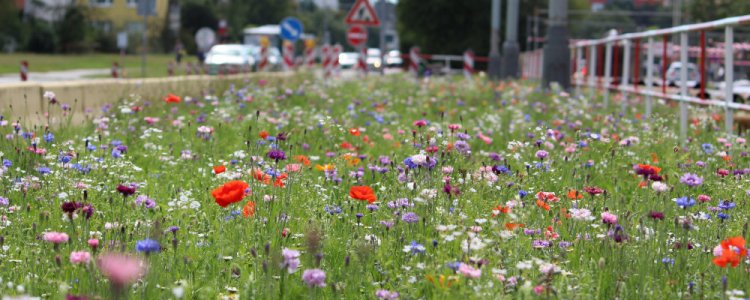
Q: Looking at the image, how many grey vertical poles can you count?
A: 3